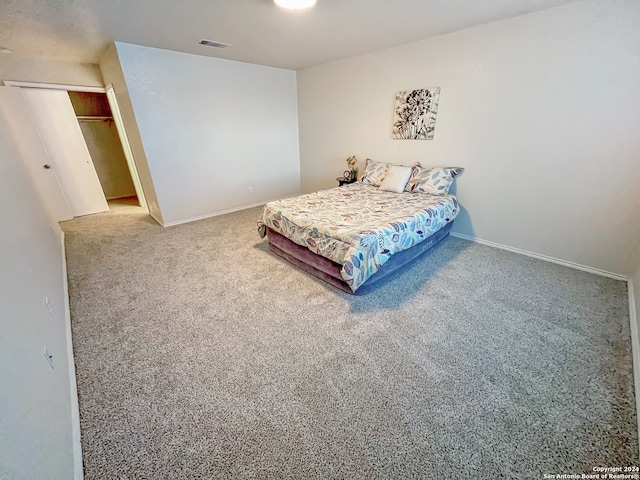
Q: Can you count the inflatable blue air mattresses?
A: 1